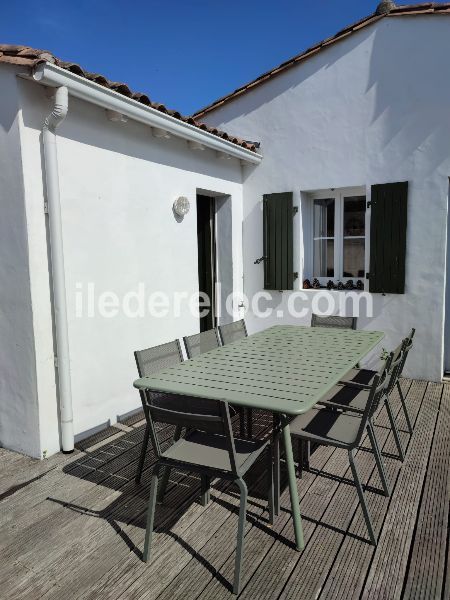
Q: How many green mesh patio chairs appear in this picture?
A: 8